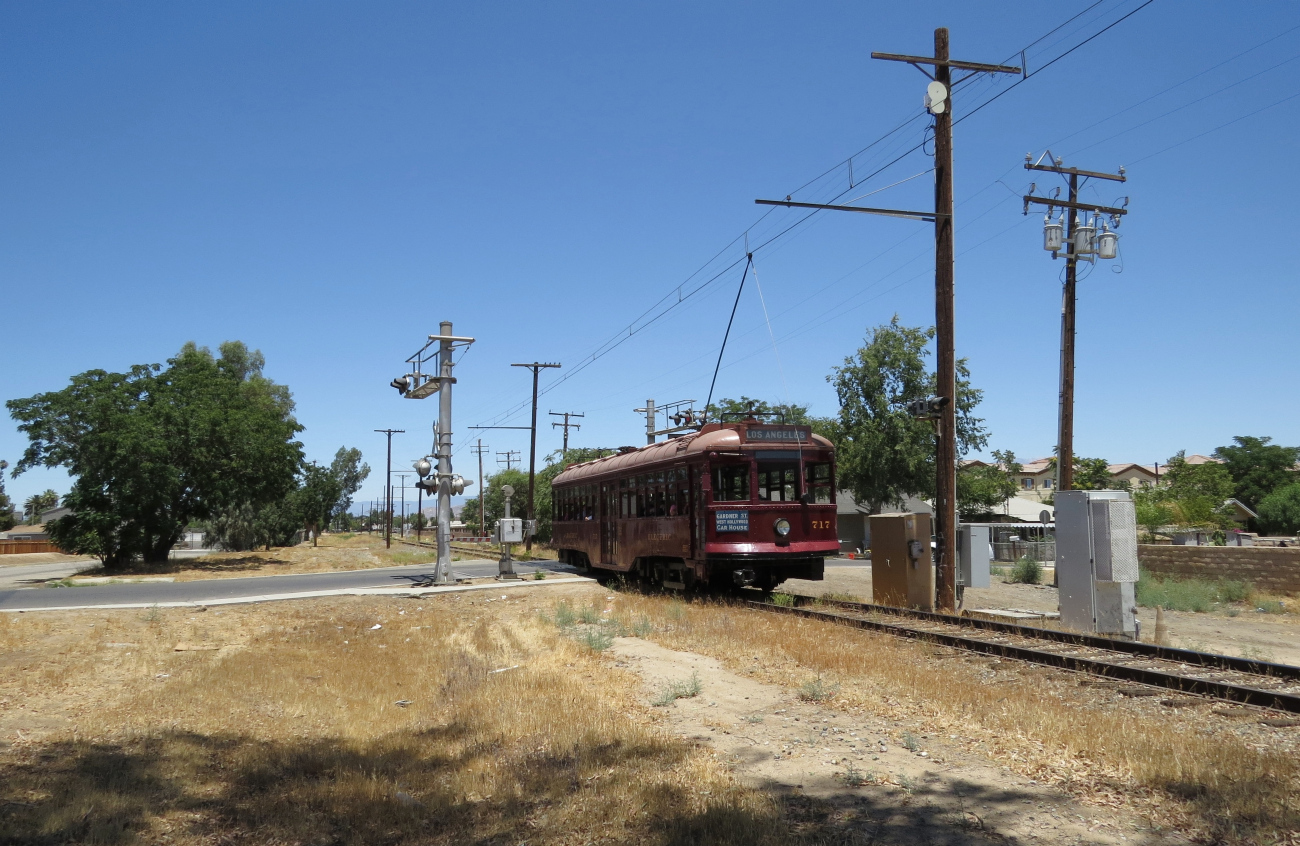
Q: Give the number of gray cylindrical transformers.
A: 3